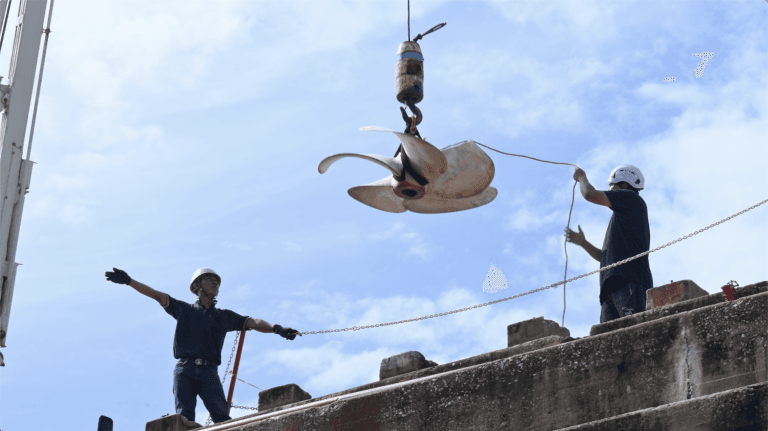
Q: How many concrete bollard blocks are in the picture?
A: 5